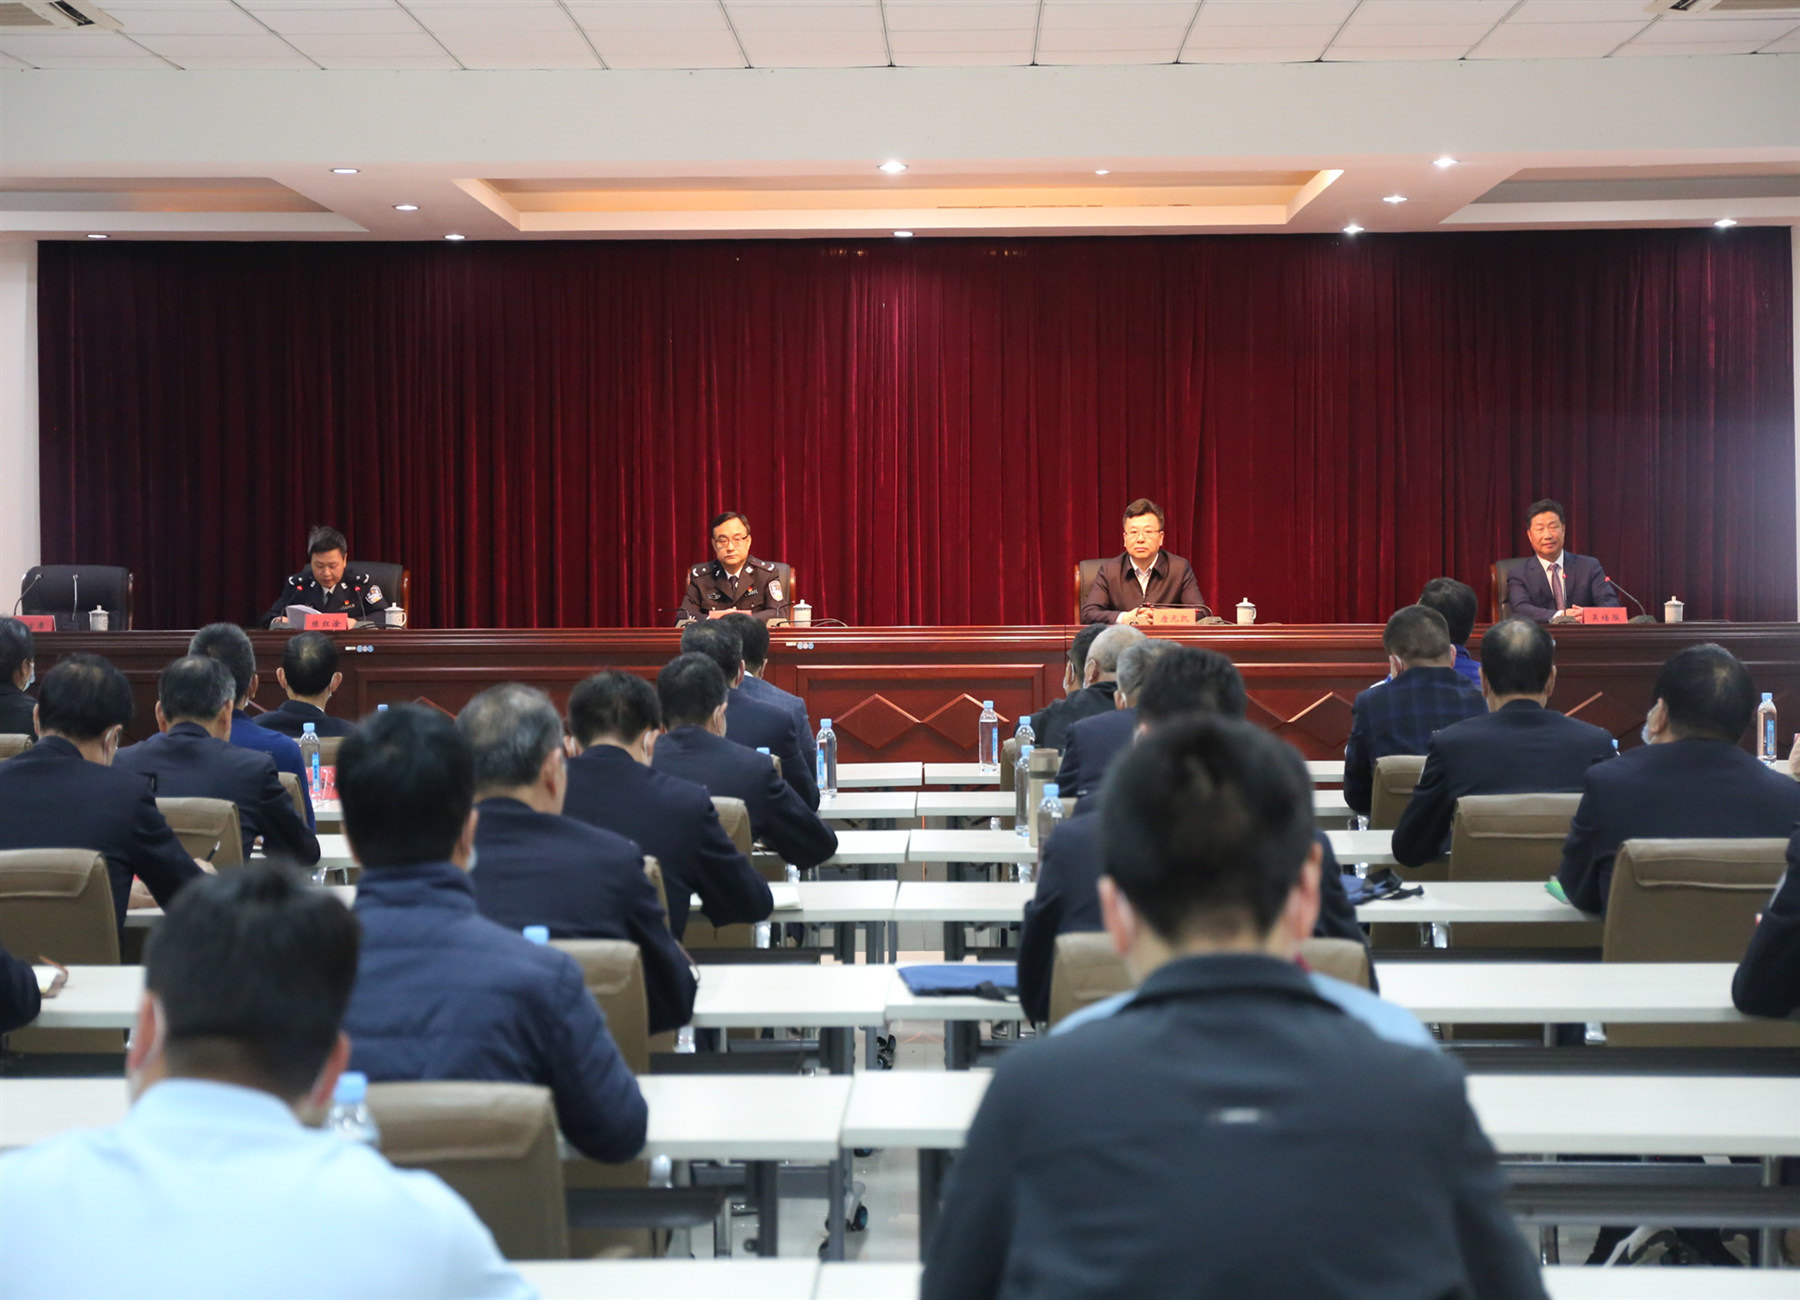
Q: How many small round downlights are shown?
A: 11